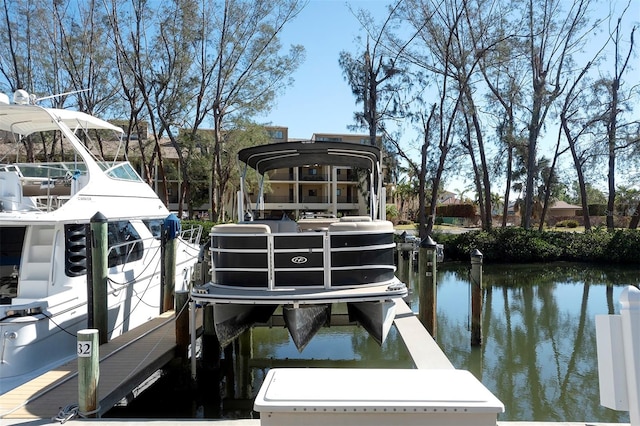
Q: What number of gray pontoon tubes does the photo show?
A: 3